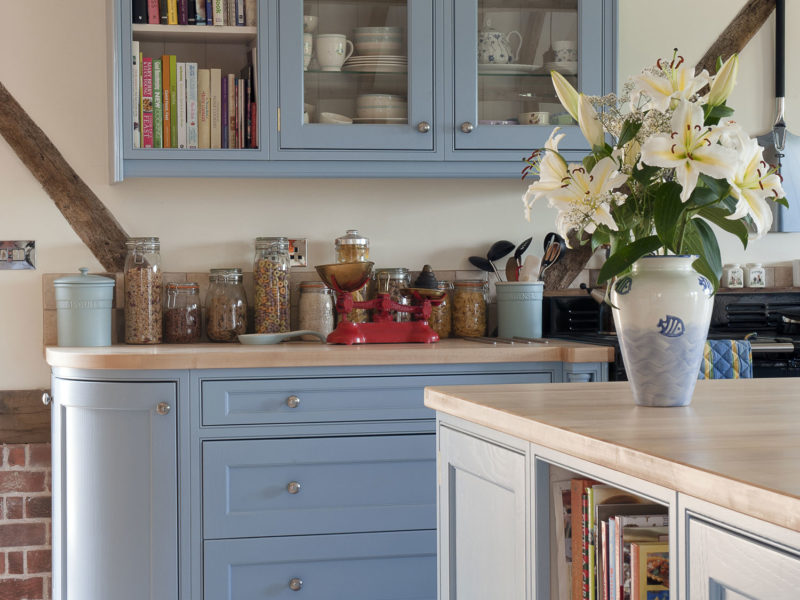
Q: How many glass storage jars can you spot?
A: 9